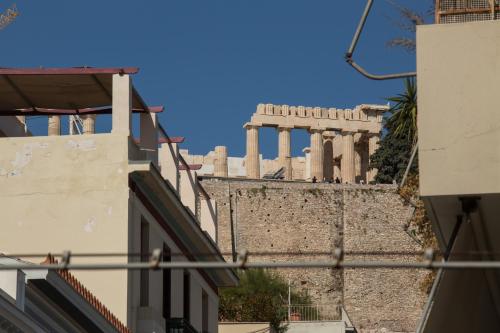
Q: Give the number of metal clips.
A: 5